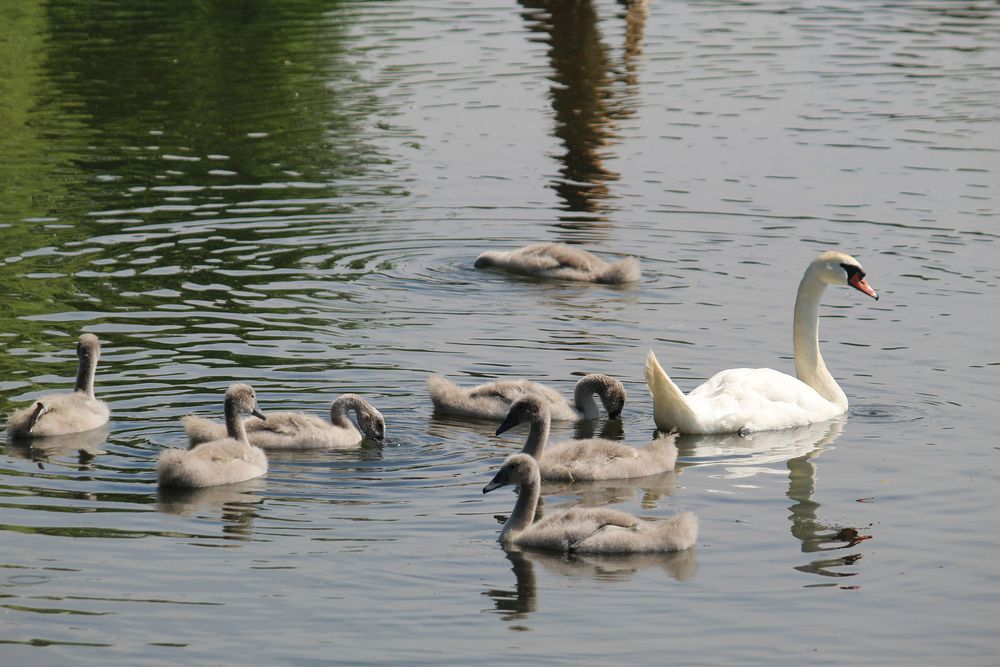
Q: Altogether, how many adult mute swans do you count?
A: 1